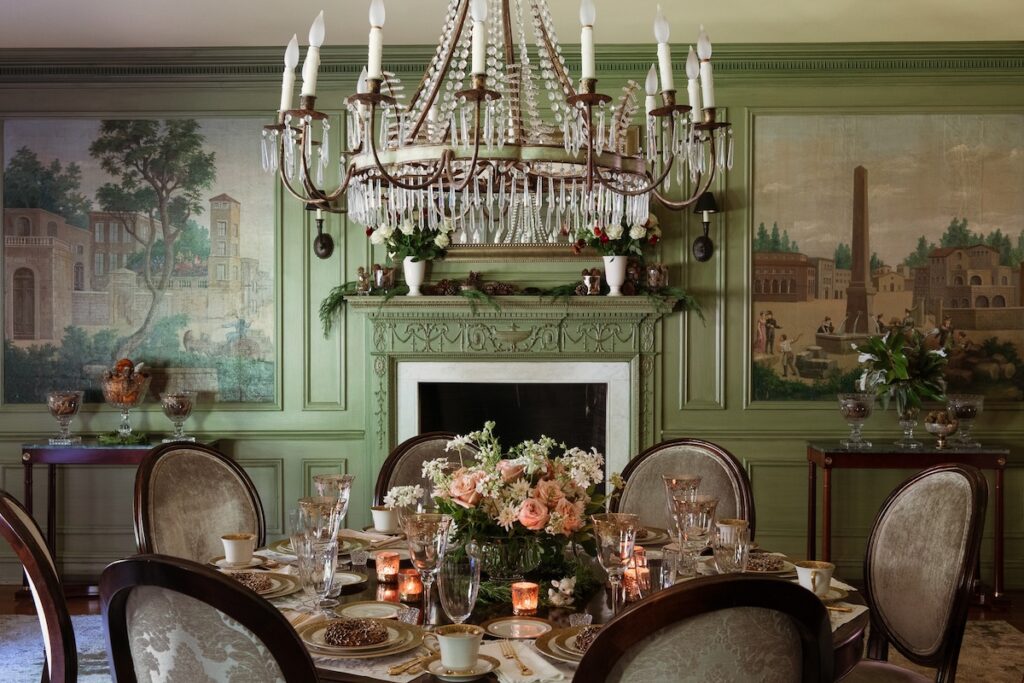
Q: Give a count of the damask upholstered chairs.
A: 2